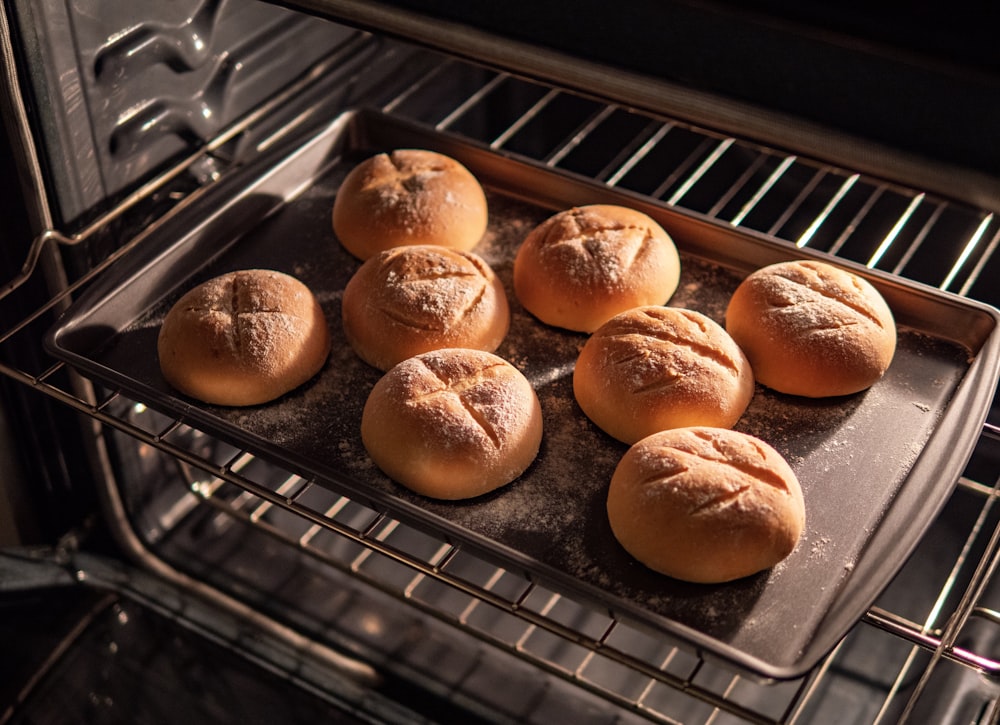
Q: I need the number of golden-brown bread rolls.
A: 8